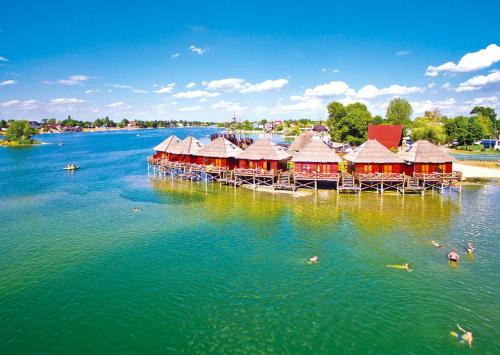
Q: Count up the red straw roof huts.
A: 7